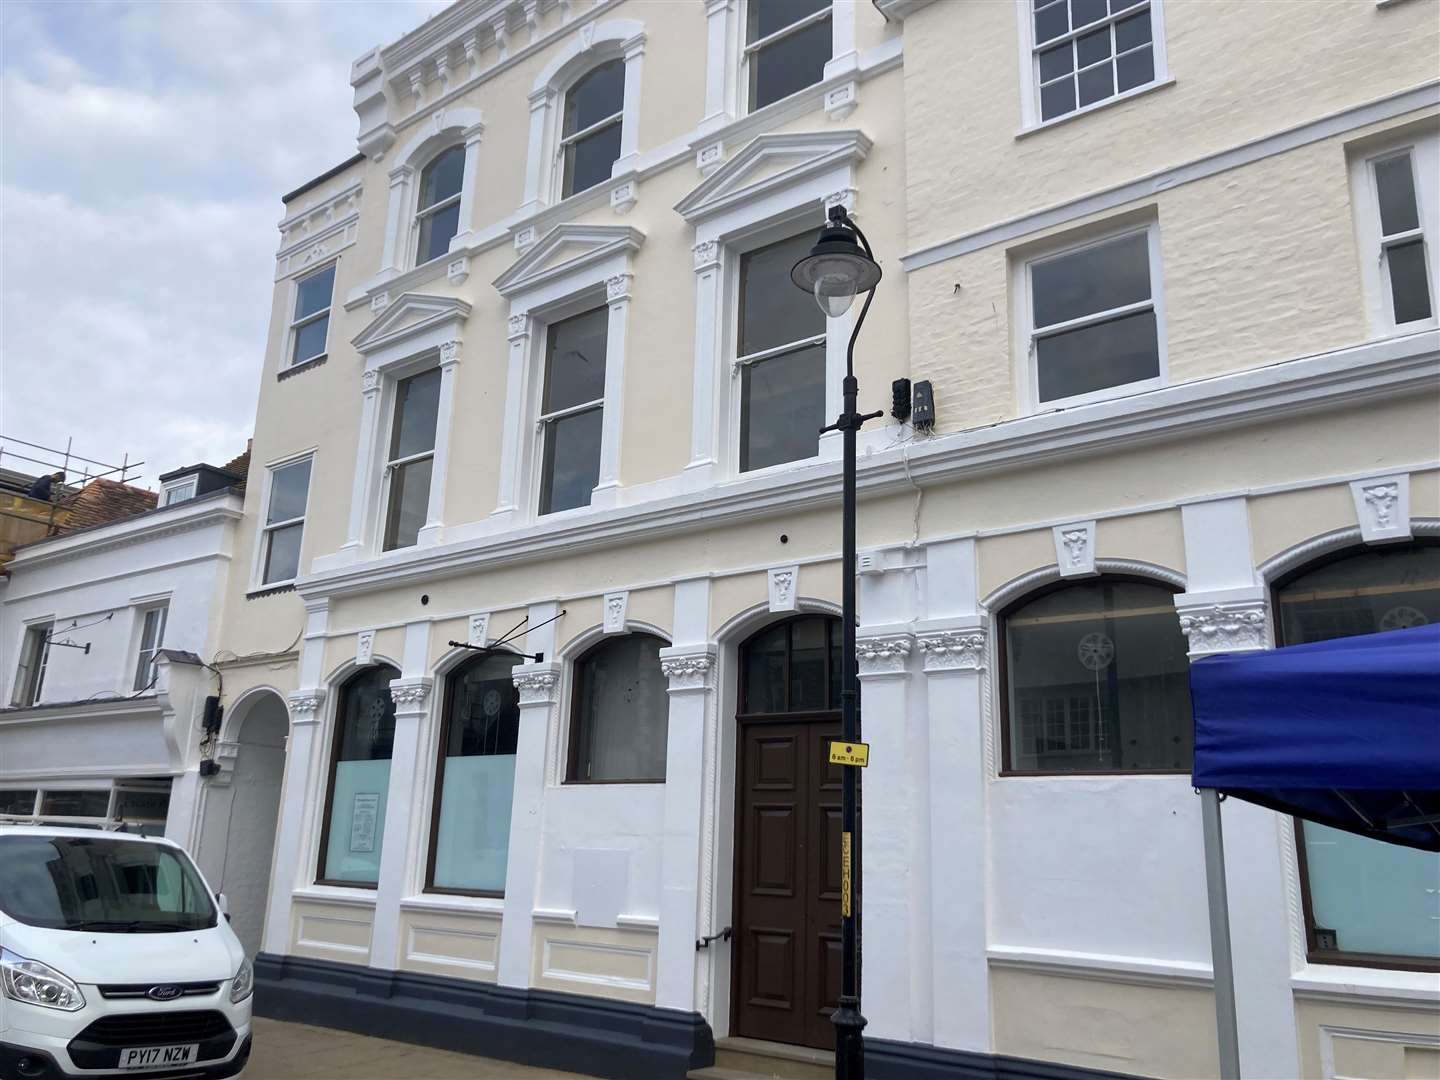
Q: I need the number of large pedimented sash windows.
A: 3